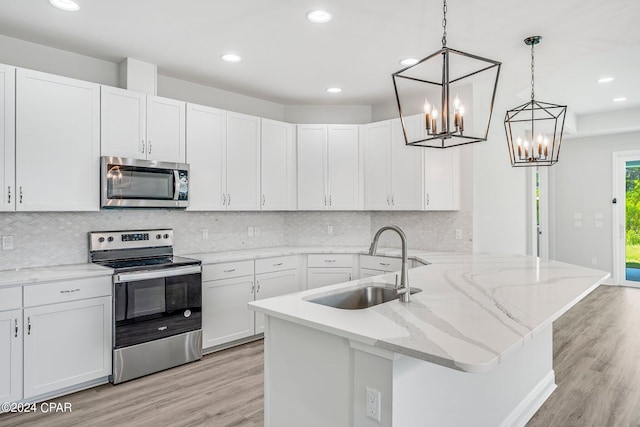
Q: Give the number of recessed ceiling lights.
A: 7